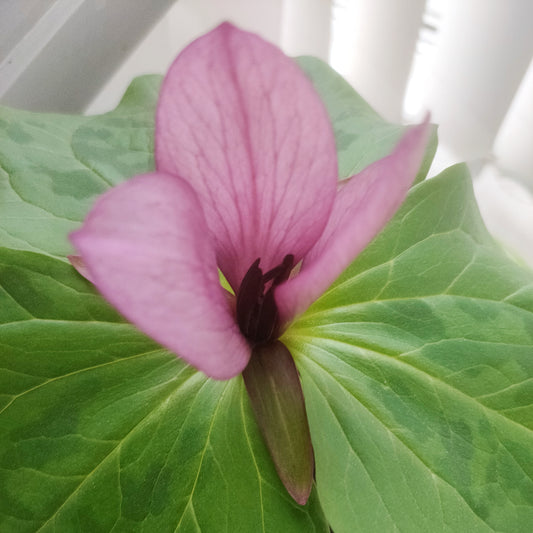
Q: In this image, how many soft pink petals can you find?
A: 3